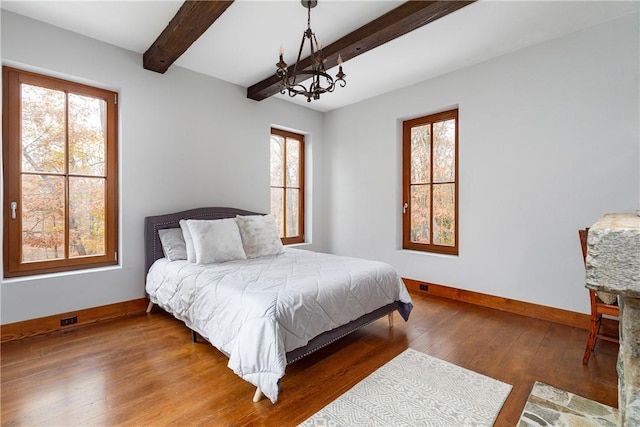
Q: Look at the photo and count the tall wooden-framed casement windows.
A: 3